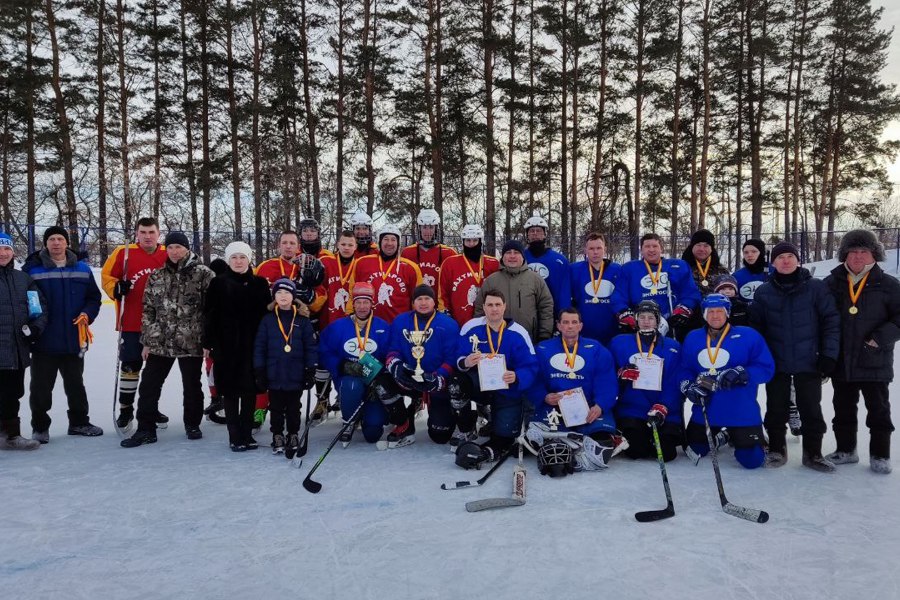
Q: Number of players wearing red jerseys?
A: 8